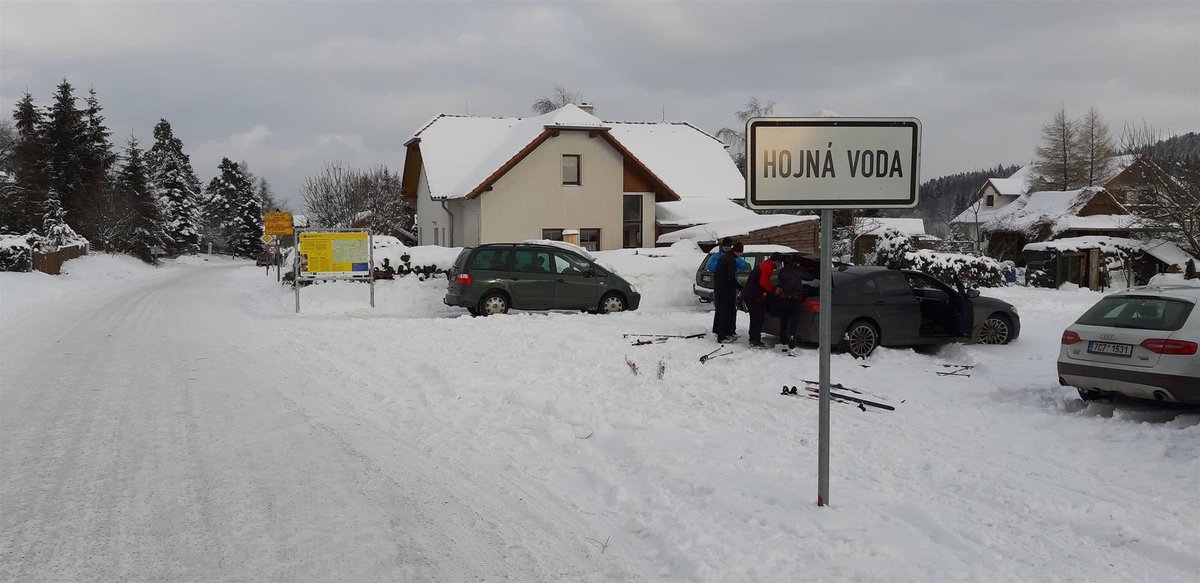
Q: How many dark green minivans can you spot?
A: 1